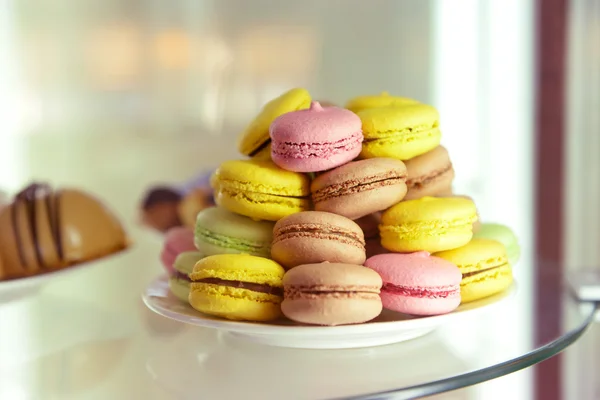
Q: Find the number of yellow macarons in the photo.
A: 7